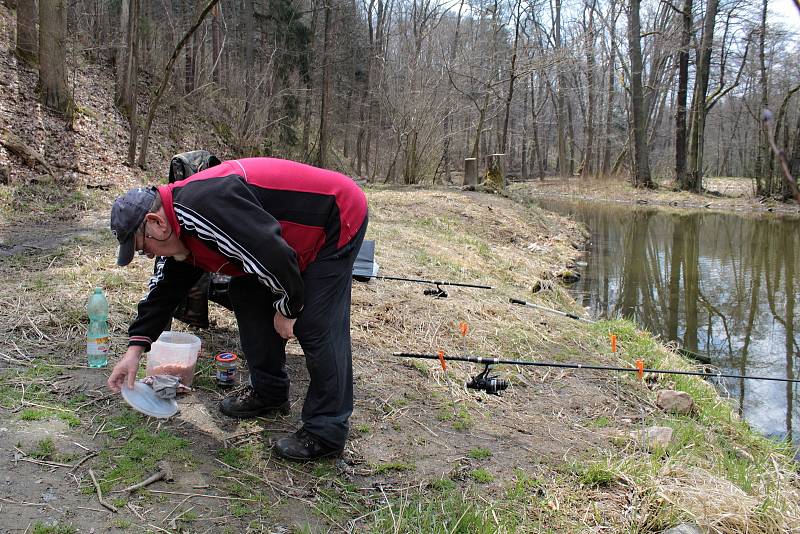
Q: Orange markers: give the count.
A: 4